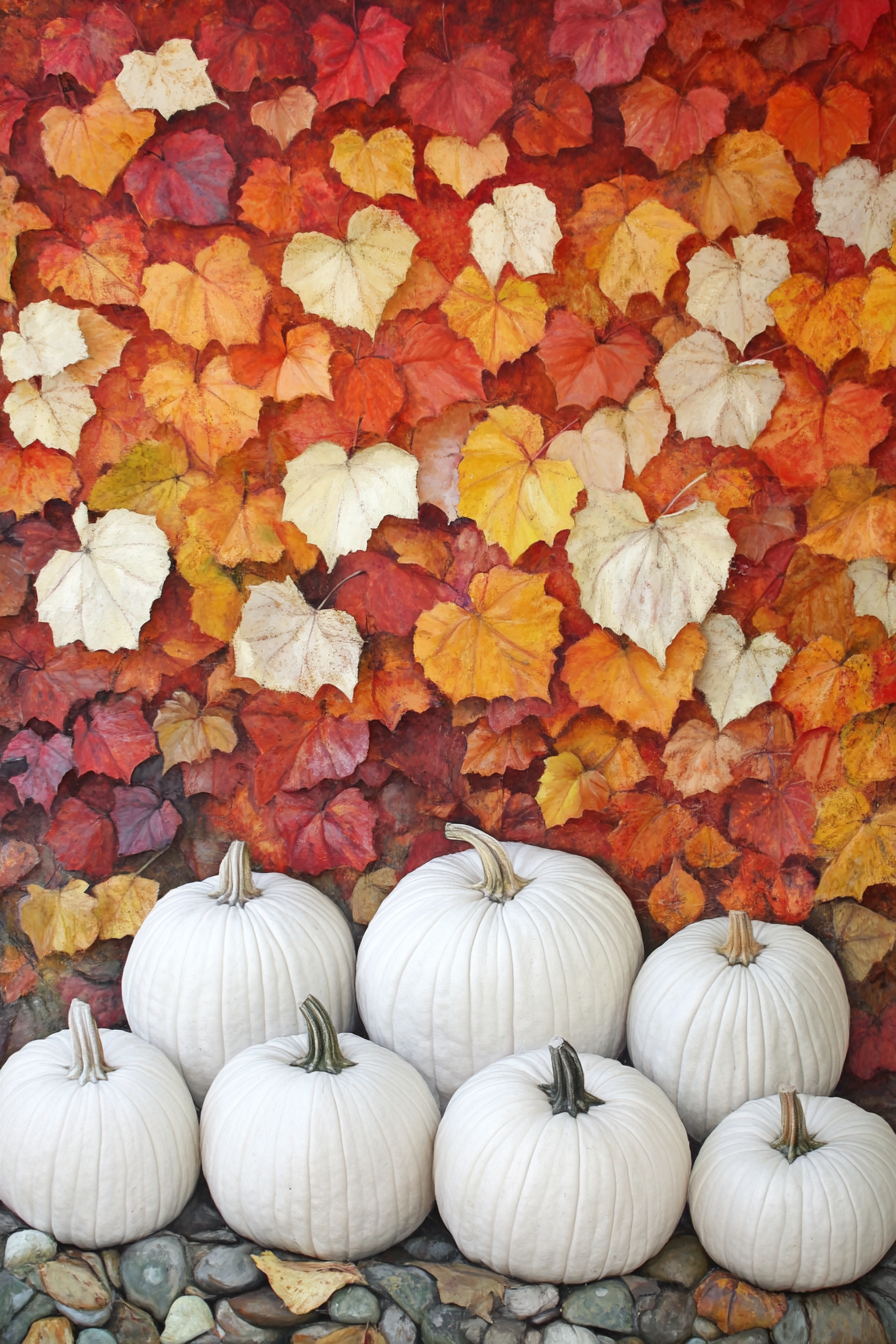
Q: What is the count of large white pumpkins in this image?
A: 7